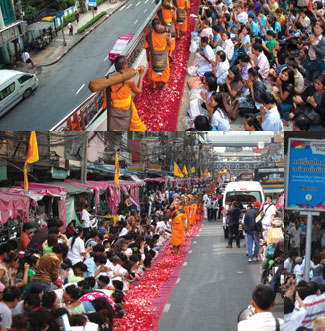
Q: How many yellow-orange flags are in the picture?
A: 7